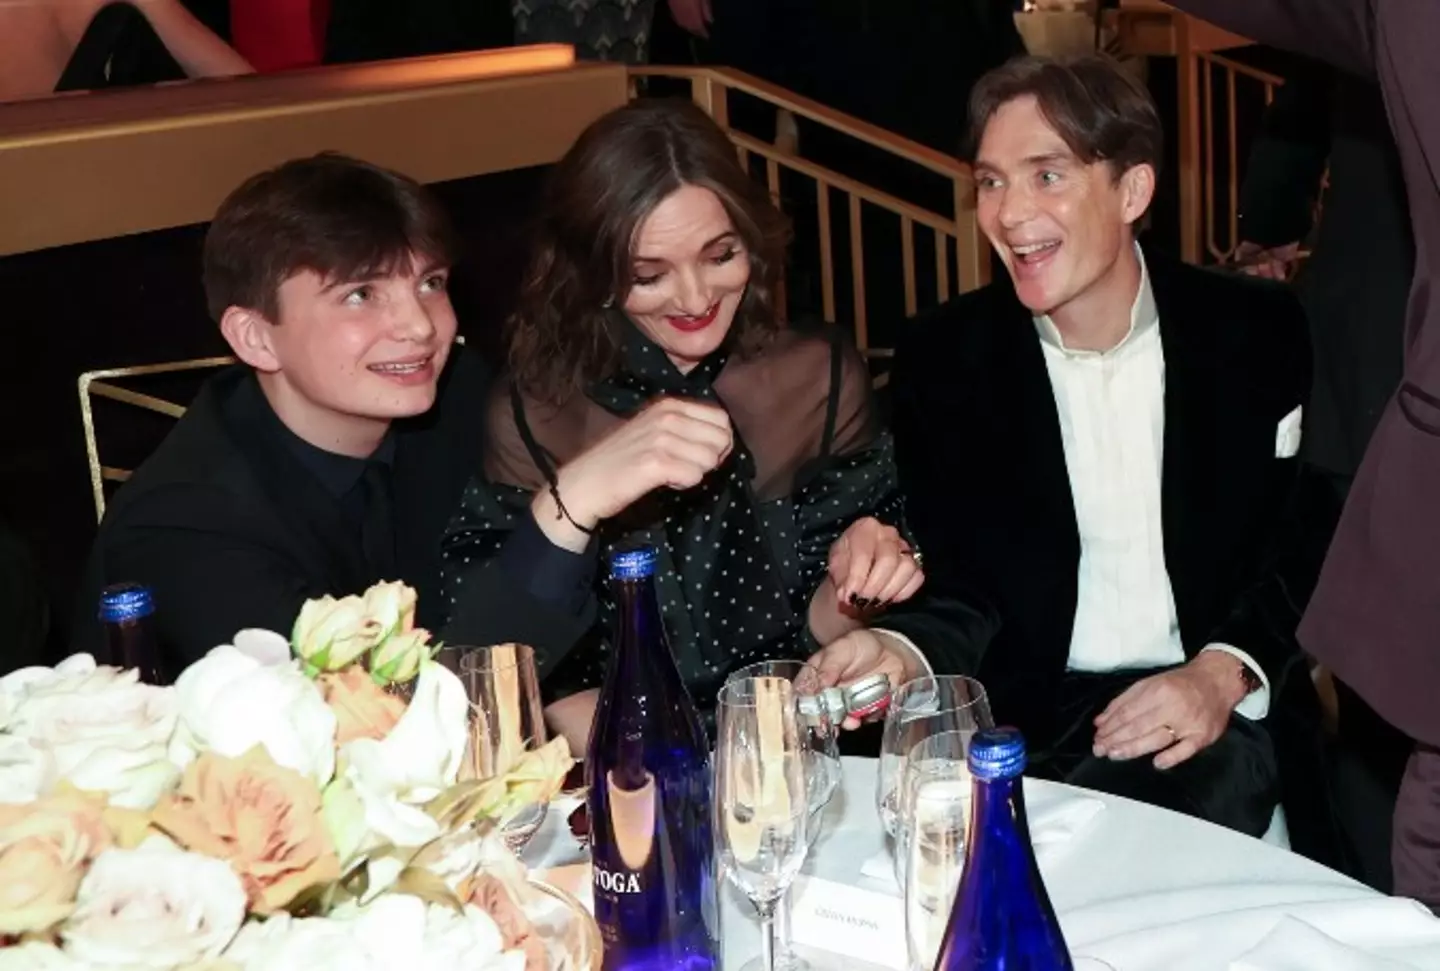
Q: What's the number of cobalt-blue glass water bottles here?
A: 3